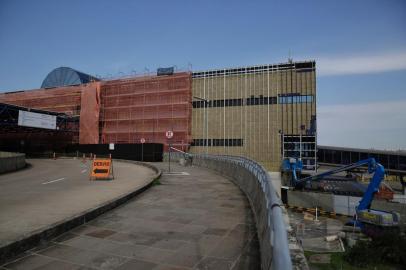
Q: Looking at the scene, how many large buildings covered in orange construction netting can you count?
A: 1